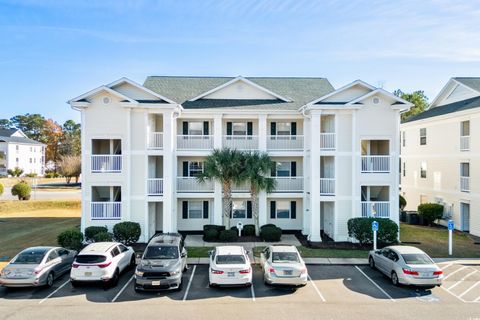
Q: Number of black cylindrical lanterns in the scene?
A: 0